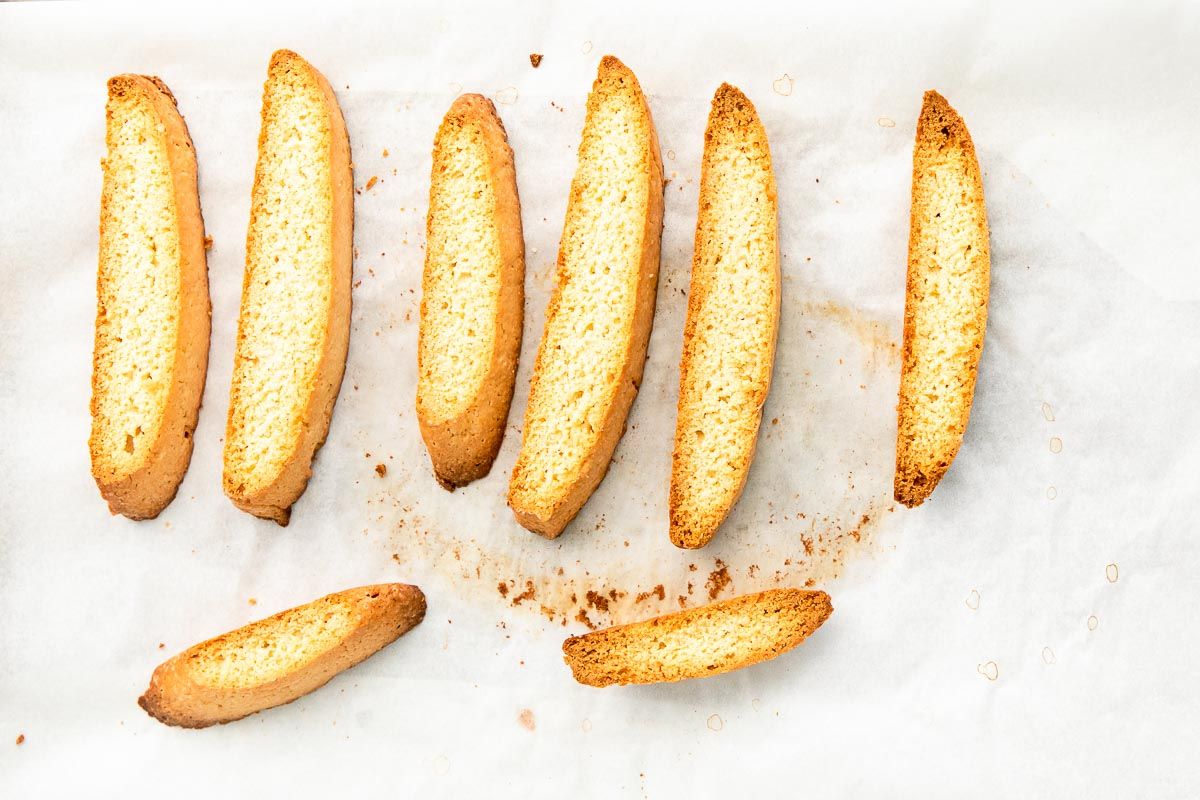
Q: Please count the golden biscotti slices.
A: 8